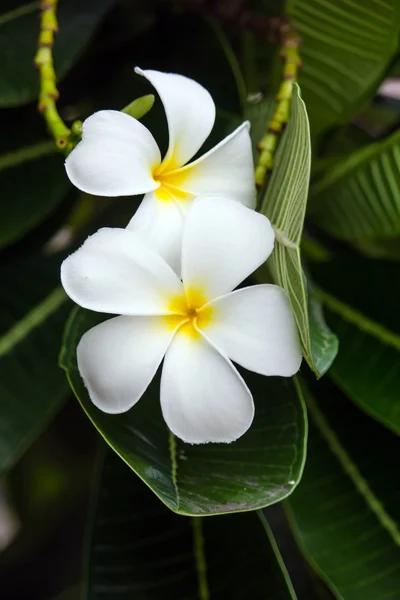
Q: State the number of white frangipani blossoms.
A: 2